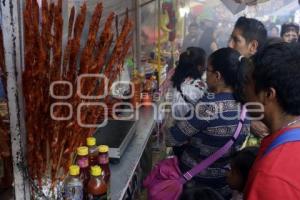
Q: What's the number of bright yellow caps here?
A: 5